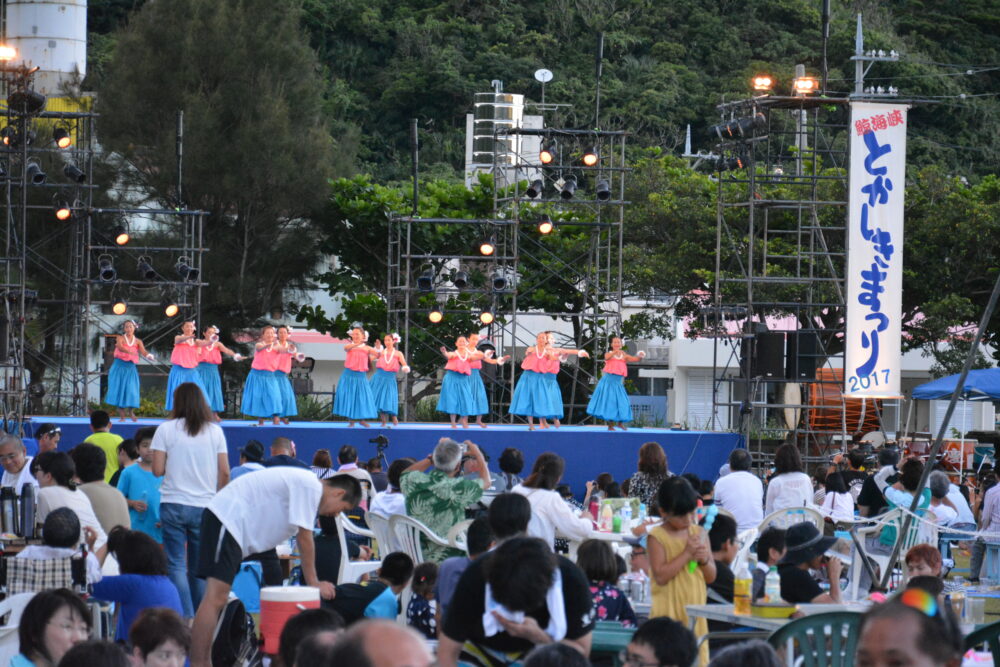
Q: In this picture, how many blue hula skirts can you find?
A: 12